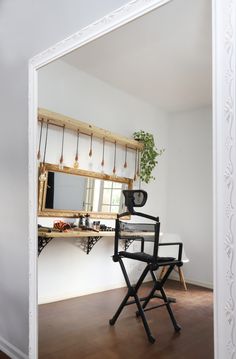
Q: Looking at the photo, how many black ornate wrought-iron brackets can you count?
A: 3